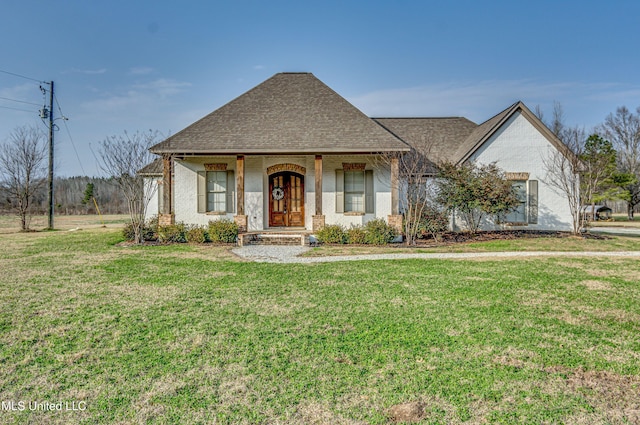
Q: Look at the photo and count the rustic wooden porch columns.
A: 4